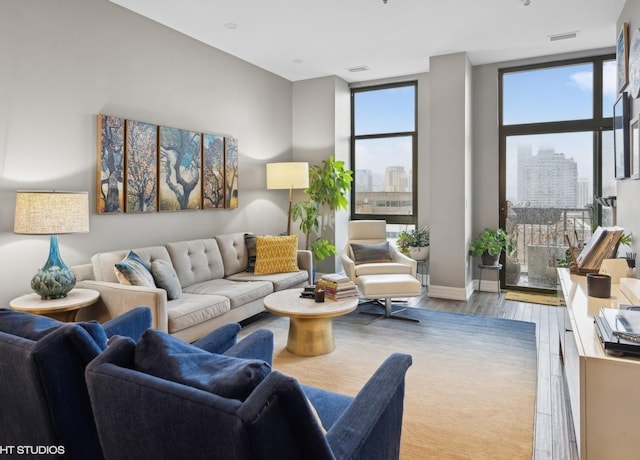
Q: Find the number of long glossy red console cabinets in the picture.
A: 0